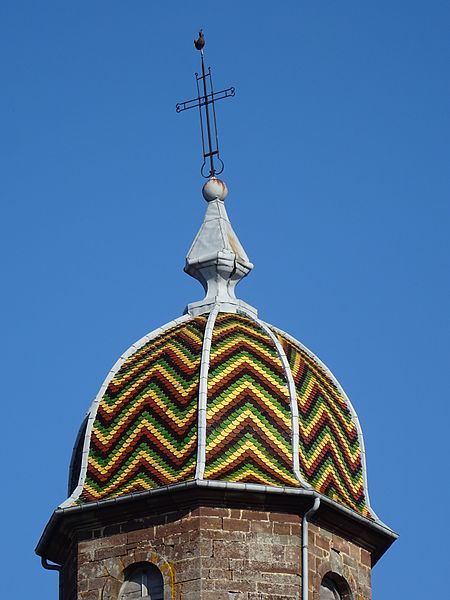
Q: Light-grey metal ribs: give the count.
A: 4